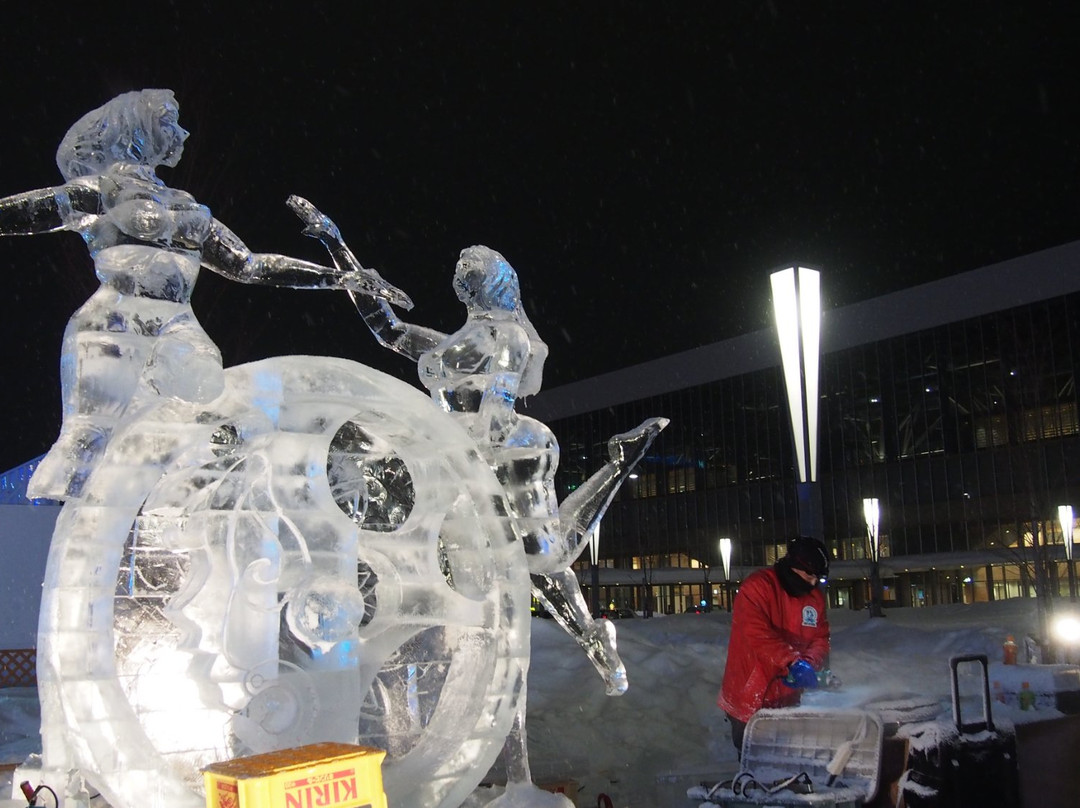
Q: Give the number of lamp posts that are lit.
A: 5